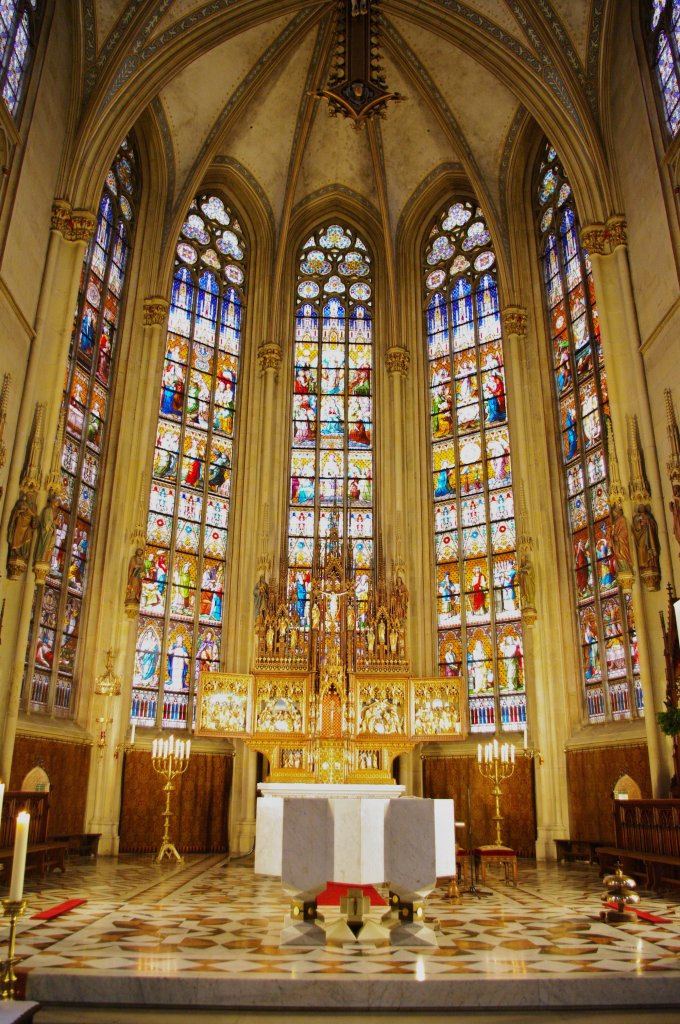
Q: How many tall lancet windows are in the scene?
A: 5